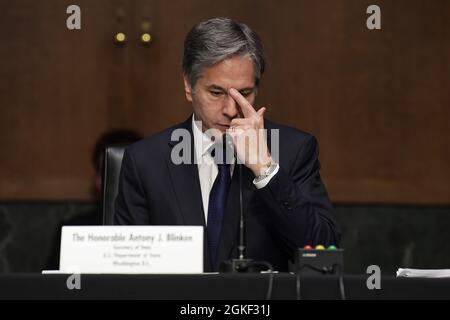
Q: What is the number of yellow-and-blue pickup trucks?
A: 0